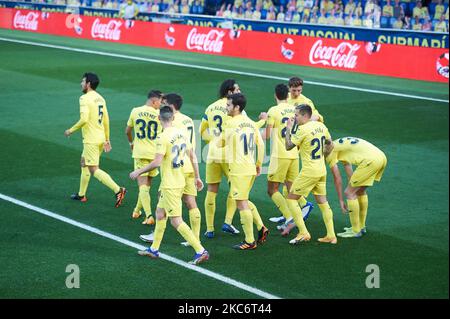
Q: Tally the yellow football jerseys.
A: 10